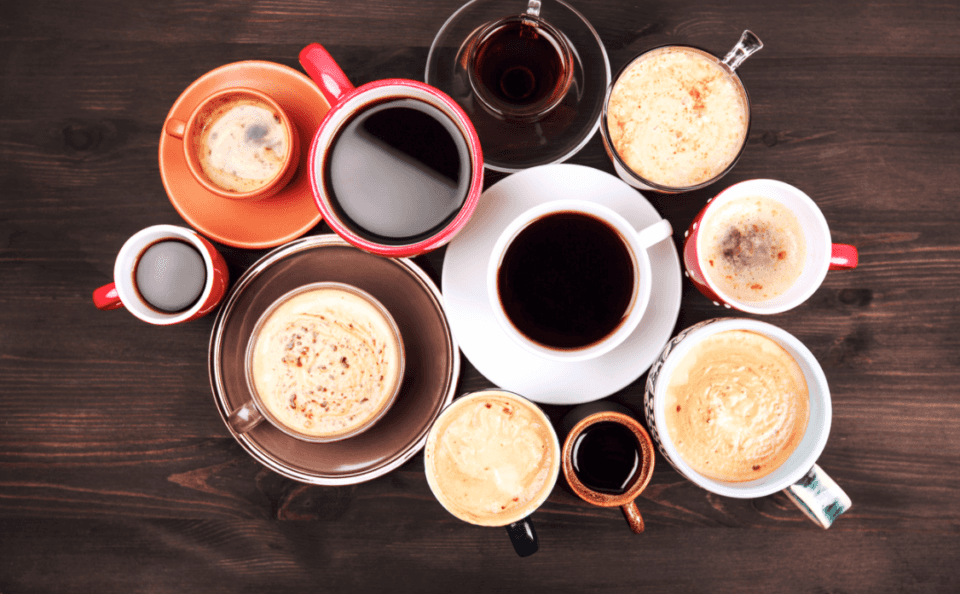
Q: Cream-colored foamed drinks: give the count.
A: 6